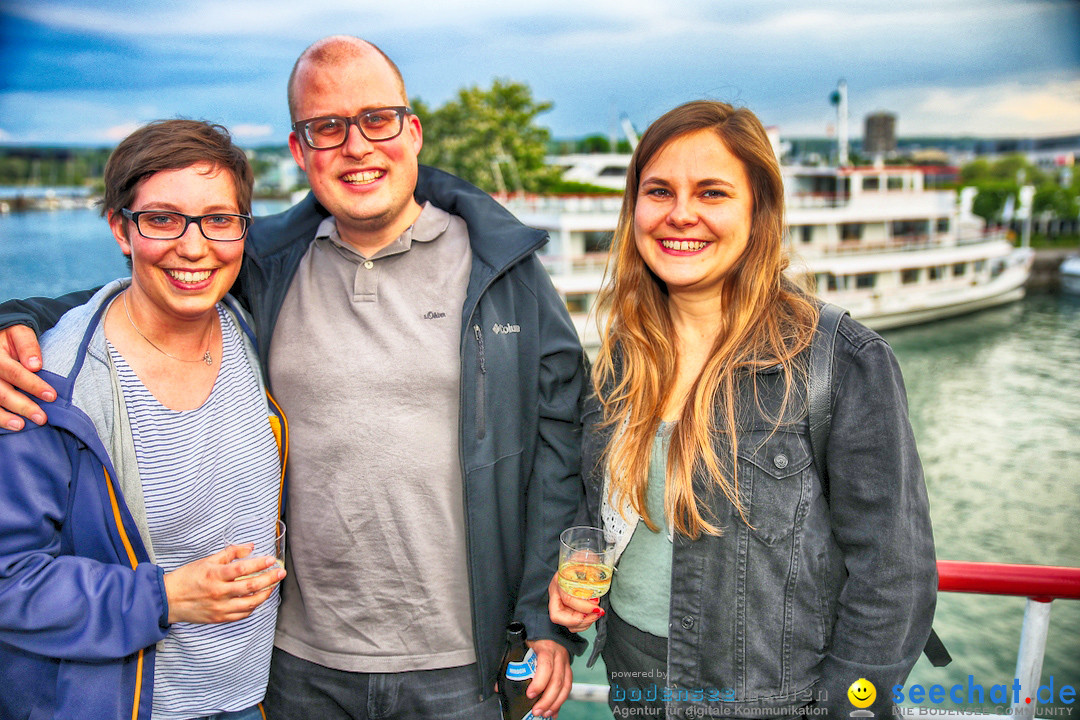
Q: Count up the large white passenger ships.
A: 1